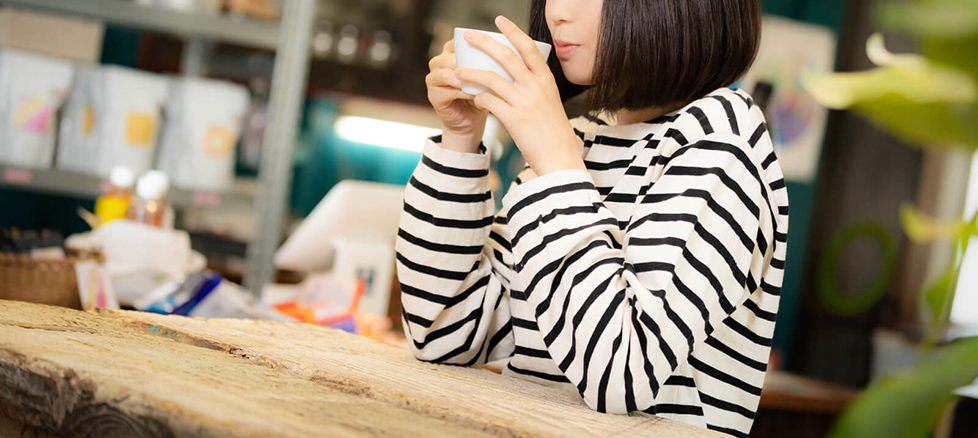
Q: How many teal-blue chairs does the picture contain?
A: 0